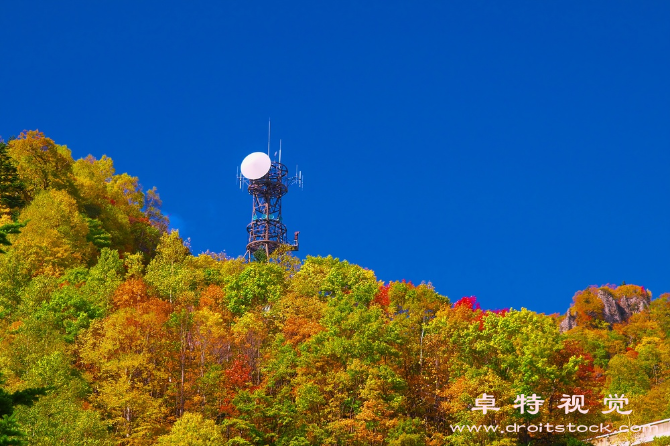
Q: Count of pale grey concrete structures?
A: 1